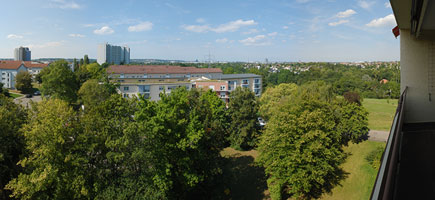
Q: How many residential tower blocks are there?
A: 2